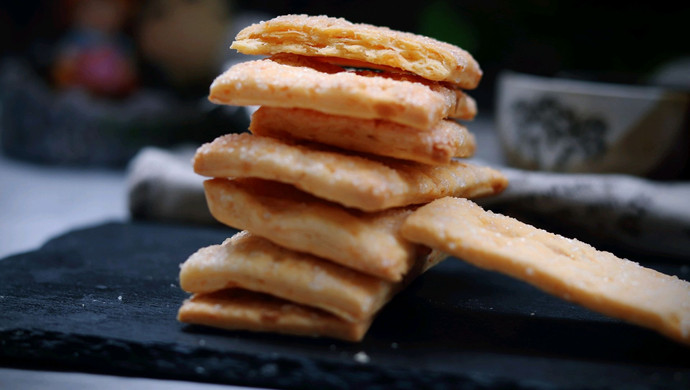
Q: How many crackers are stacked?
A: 7